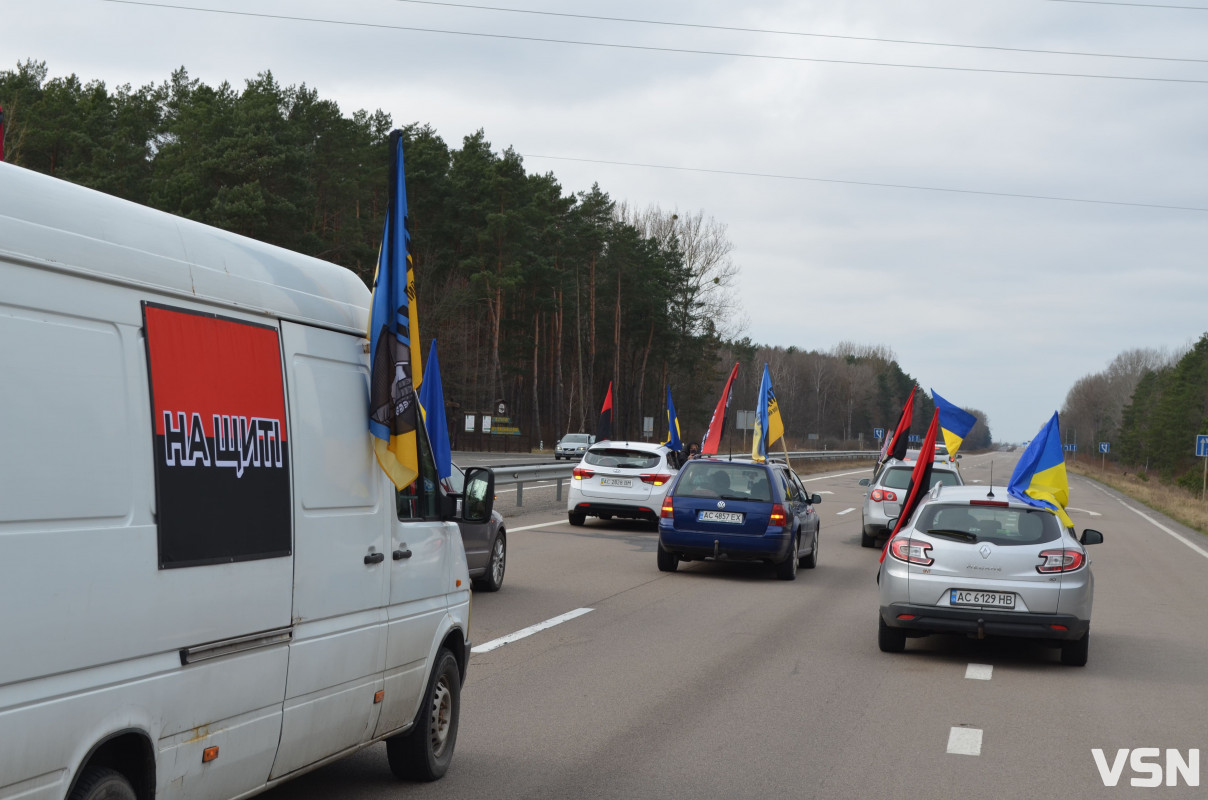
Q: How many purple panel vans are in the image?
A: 0